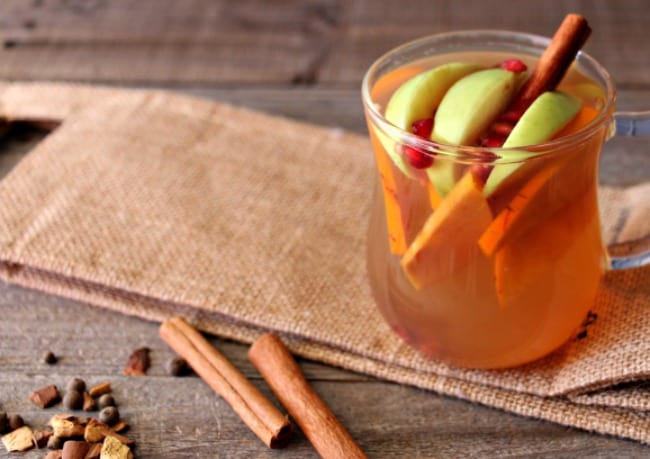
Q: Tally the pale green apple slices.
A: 3